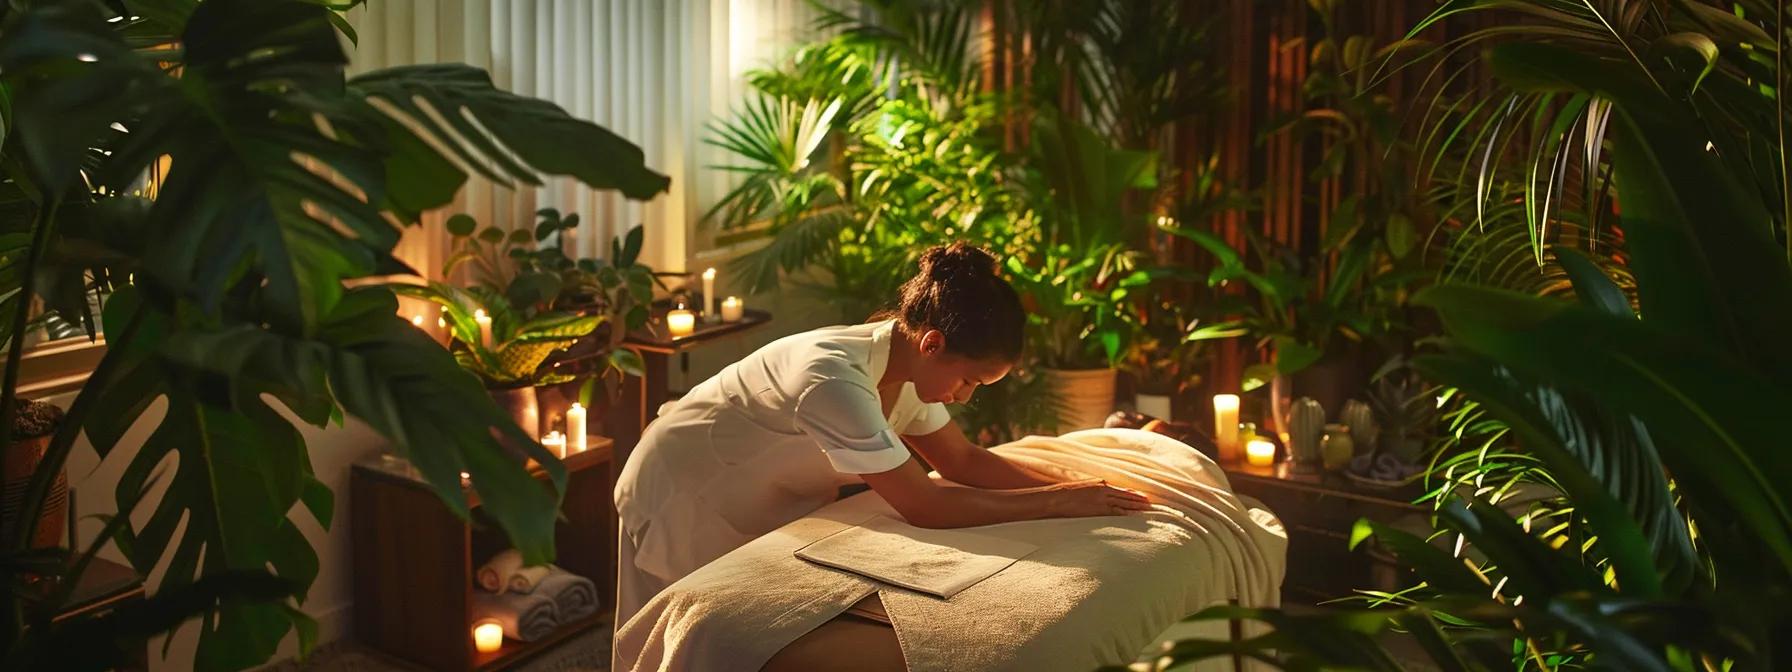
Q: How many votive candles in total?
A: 5